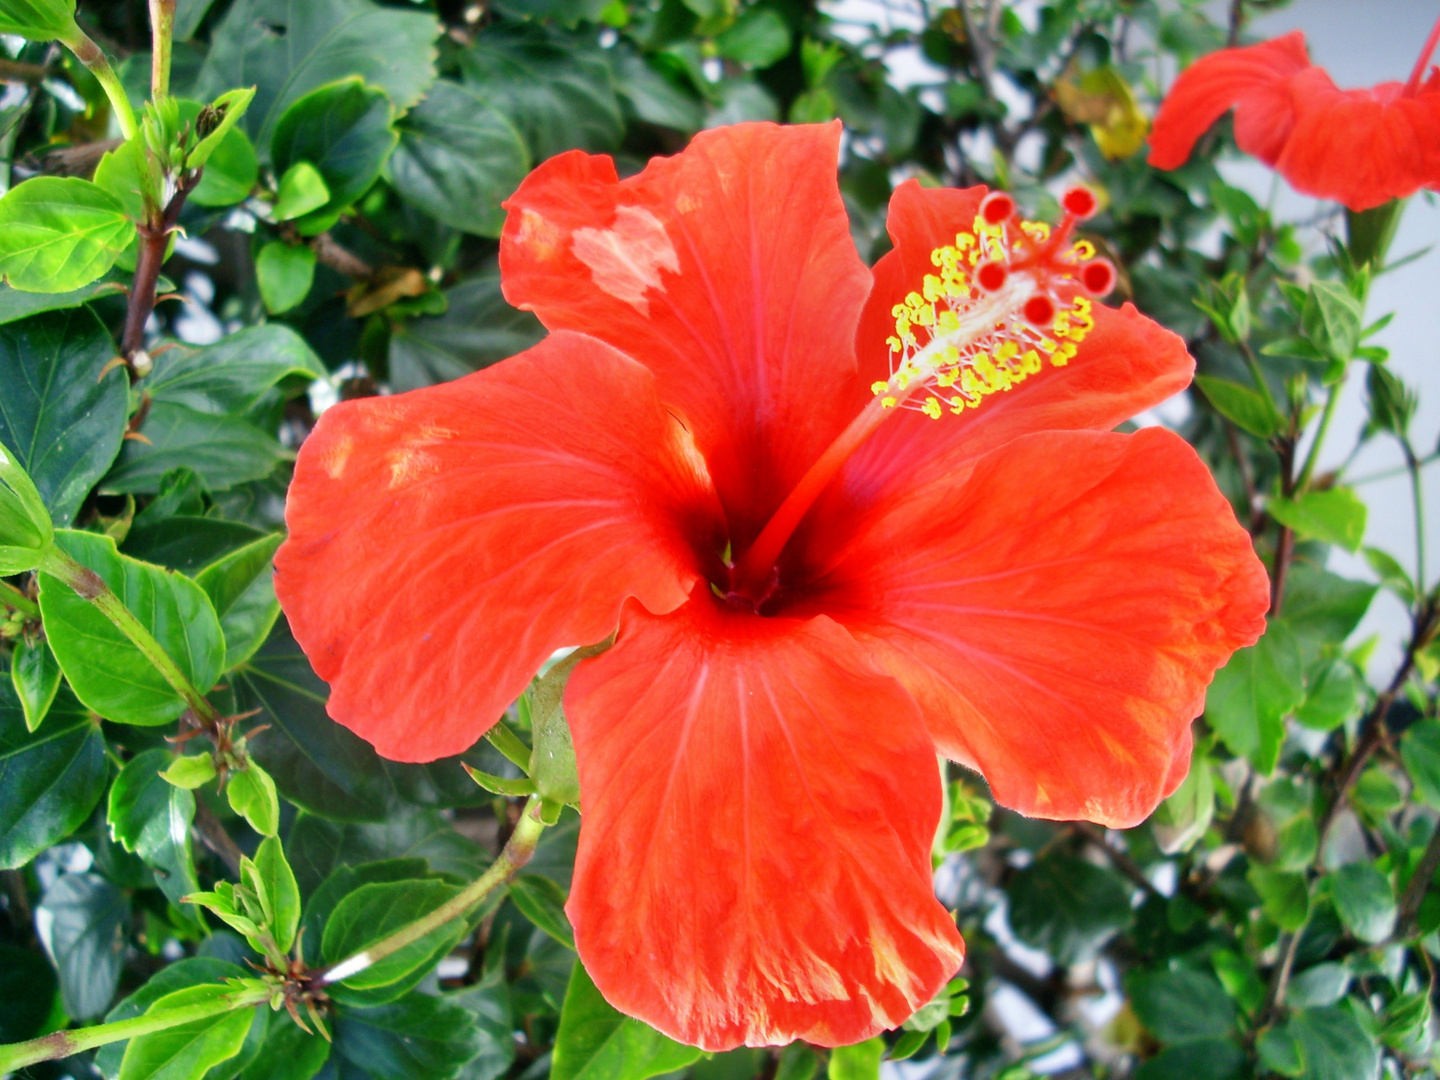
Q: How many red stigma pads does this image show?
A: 5